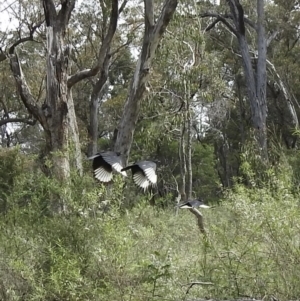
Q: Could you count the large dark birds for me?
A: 3